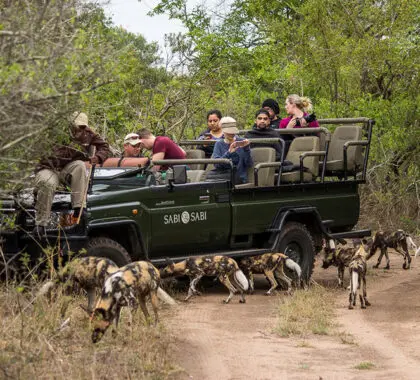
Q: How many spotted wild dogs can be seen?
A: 7